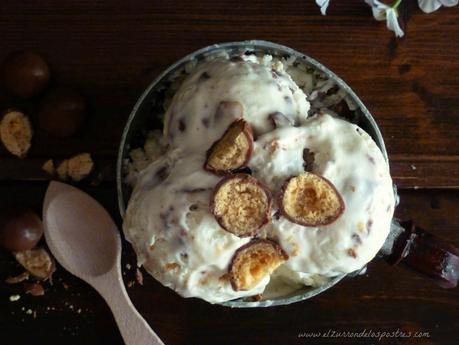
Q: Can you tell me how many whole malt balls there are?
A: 3